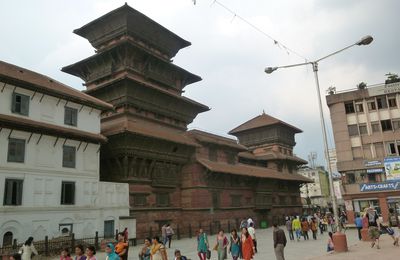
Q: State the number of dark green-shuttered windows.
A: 6